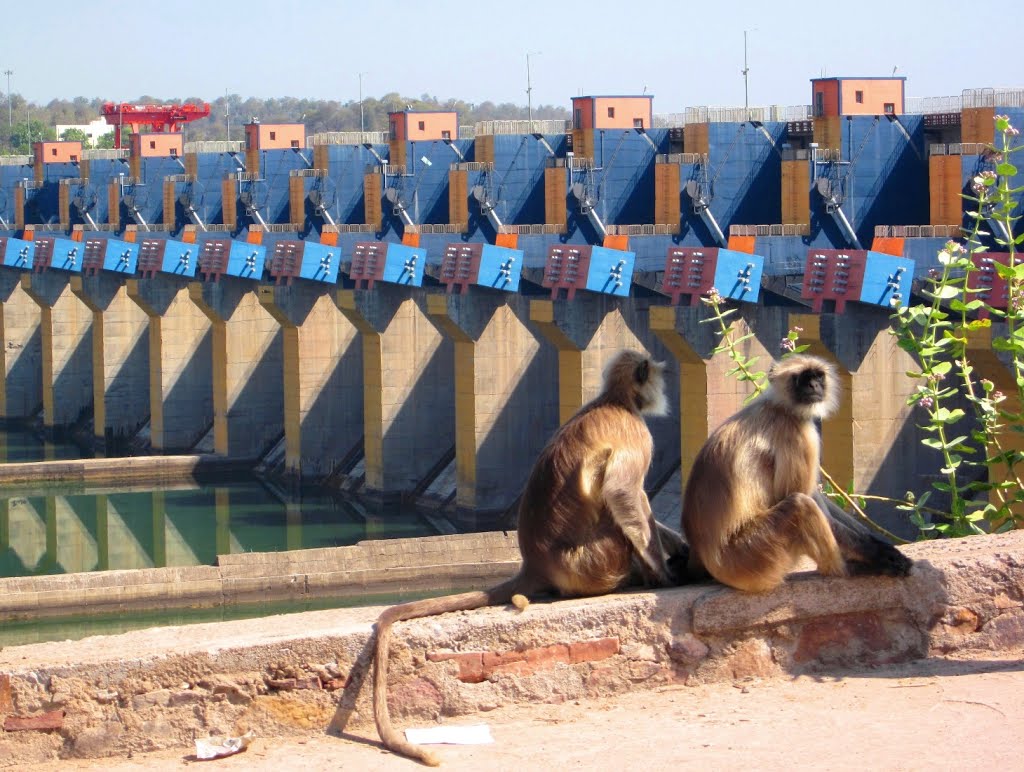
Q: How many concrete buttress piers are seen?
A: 12